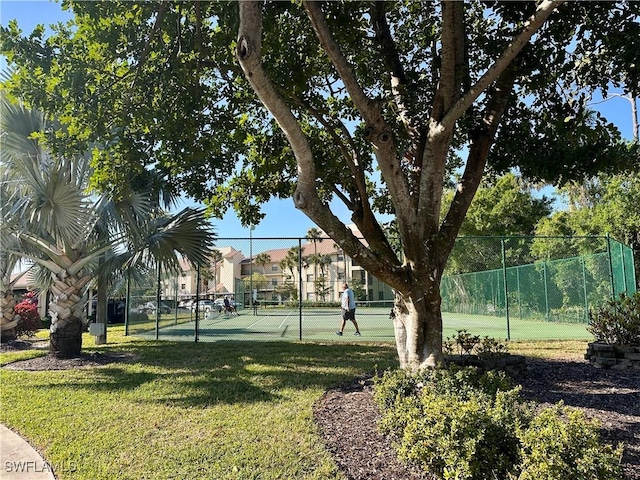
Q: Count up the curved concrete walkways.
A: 1